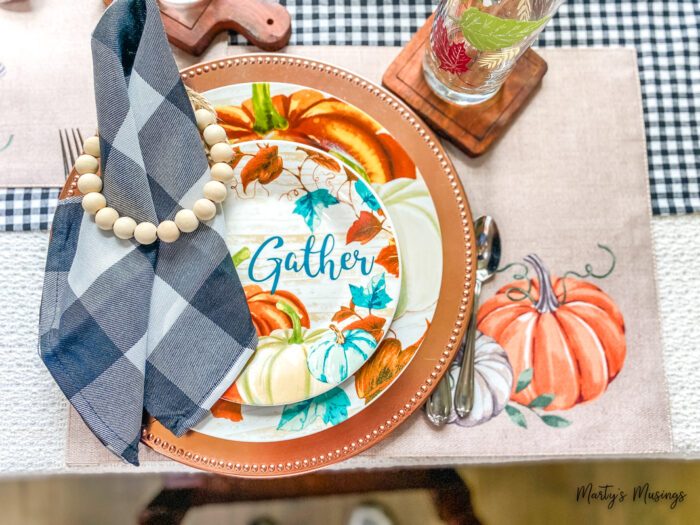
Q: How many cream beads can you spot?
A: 15